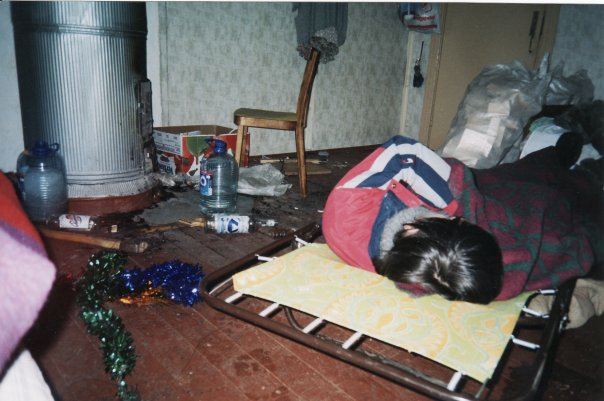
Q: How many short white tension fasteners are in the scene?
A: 10